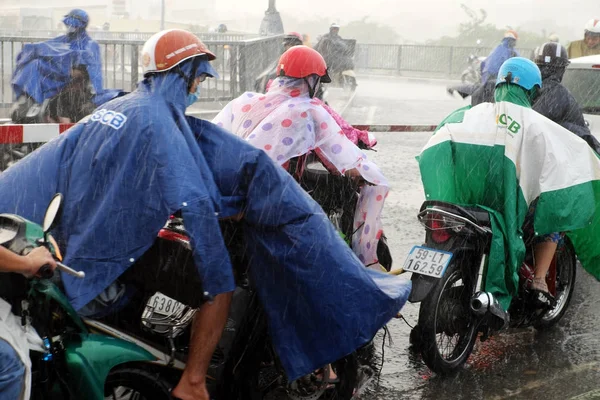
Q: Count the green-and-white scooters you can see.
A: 1